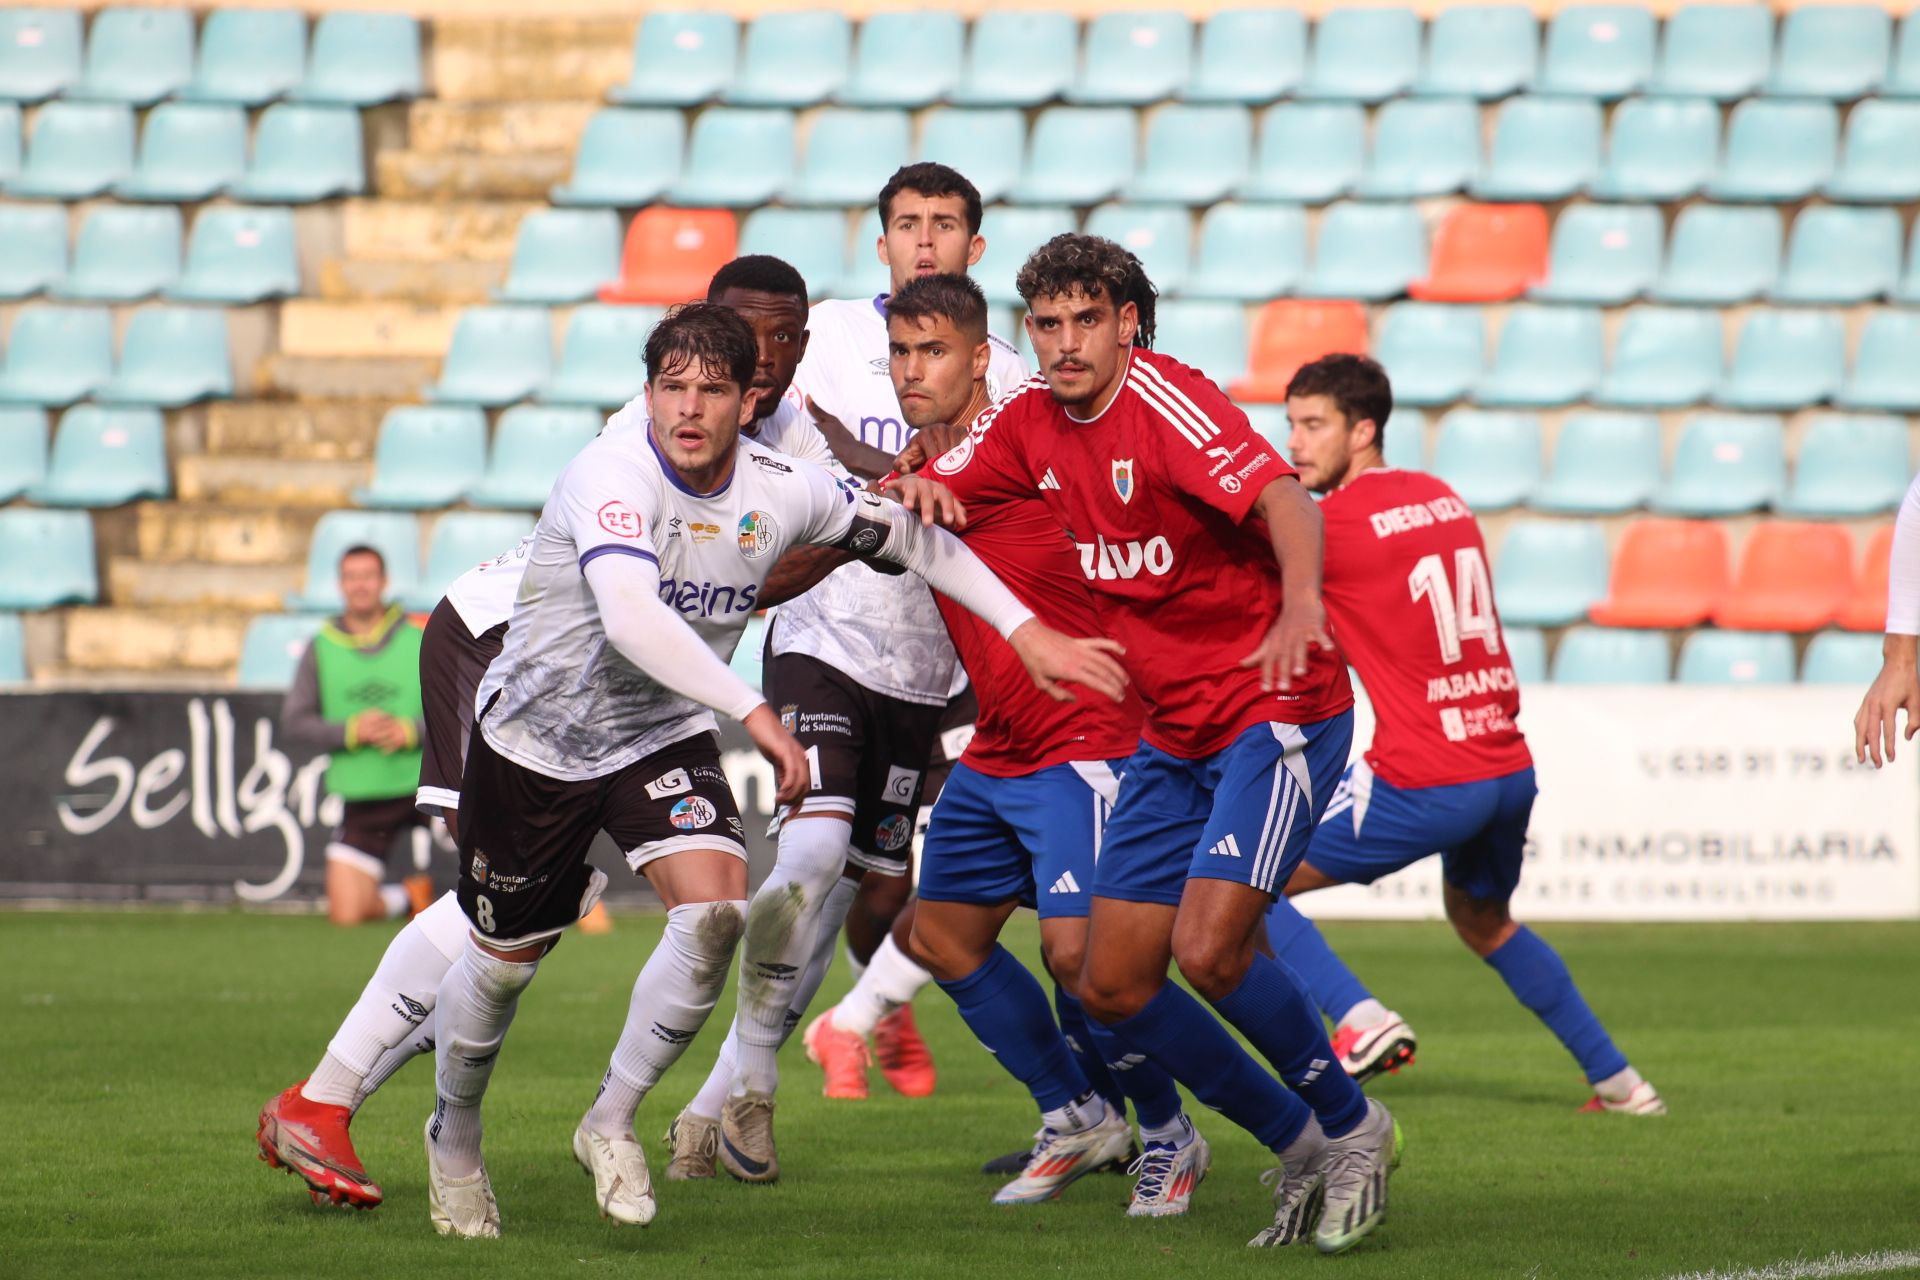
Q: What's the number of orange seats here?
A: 6